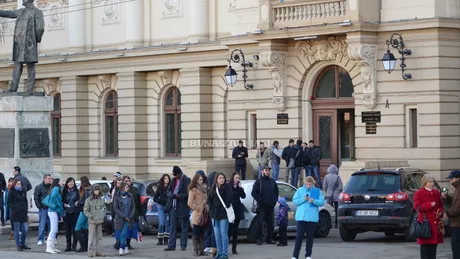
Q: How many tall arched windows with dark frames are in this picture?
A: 3